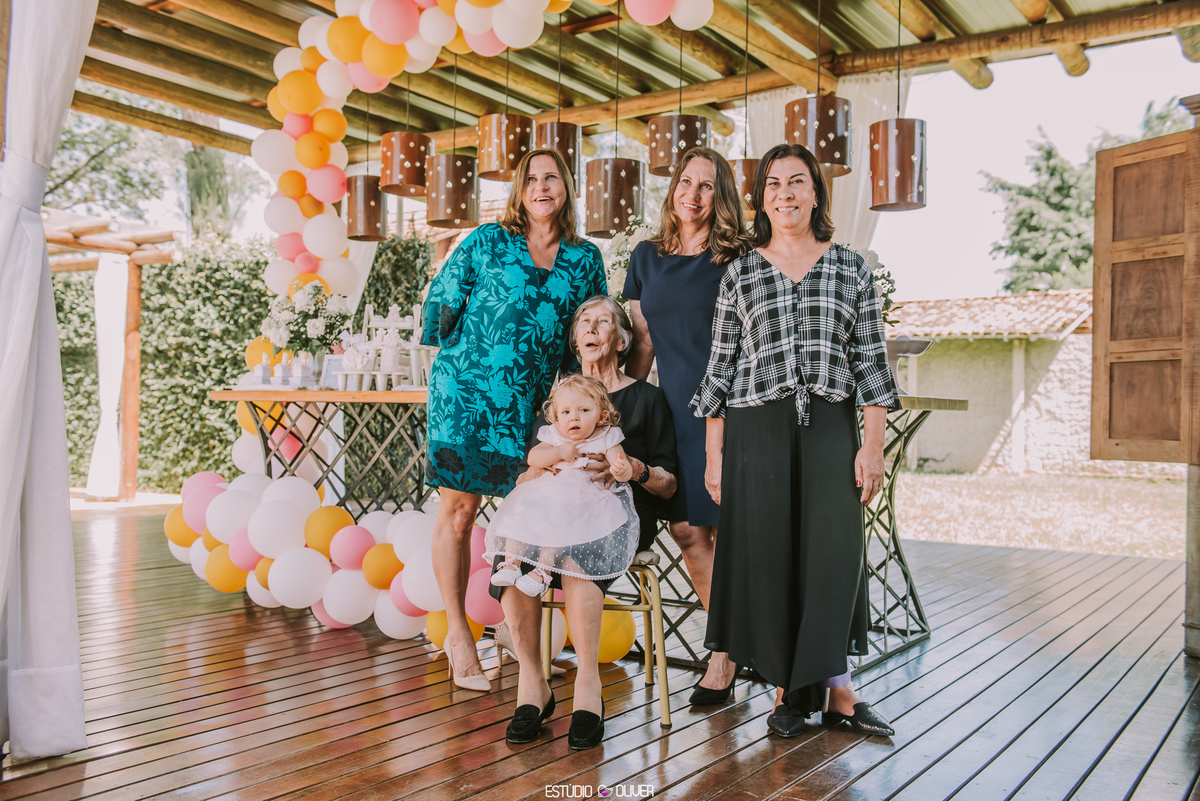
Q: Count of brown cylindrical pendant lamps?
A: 10